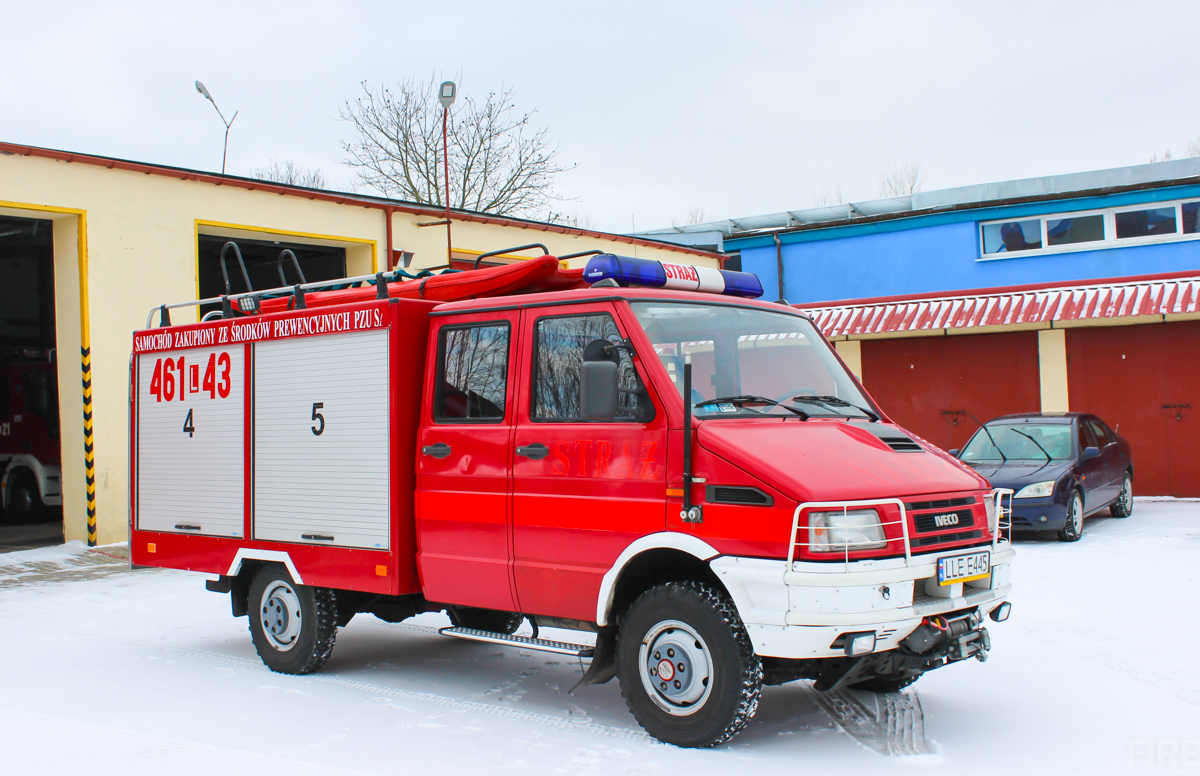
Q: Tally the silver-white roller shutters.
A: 2